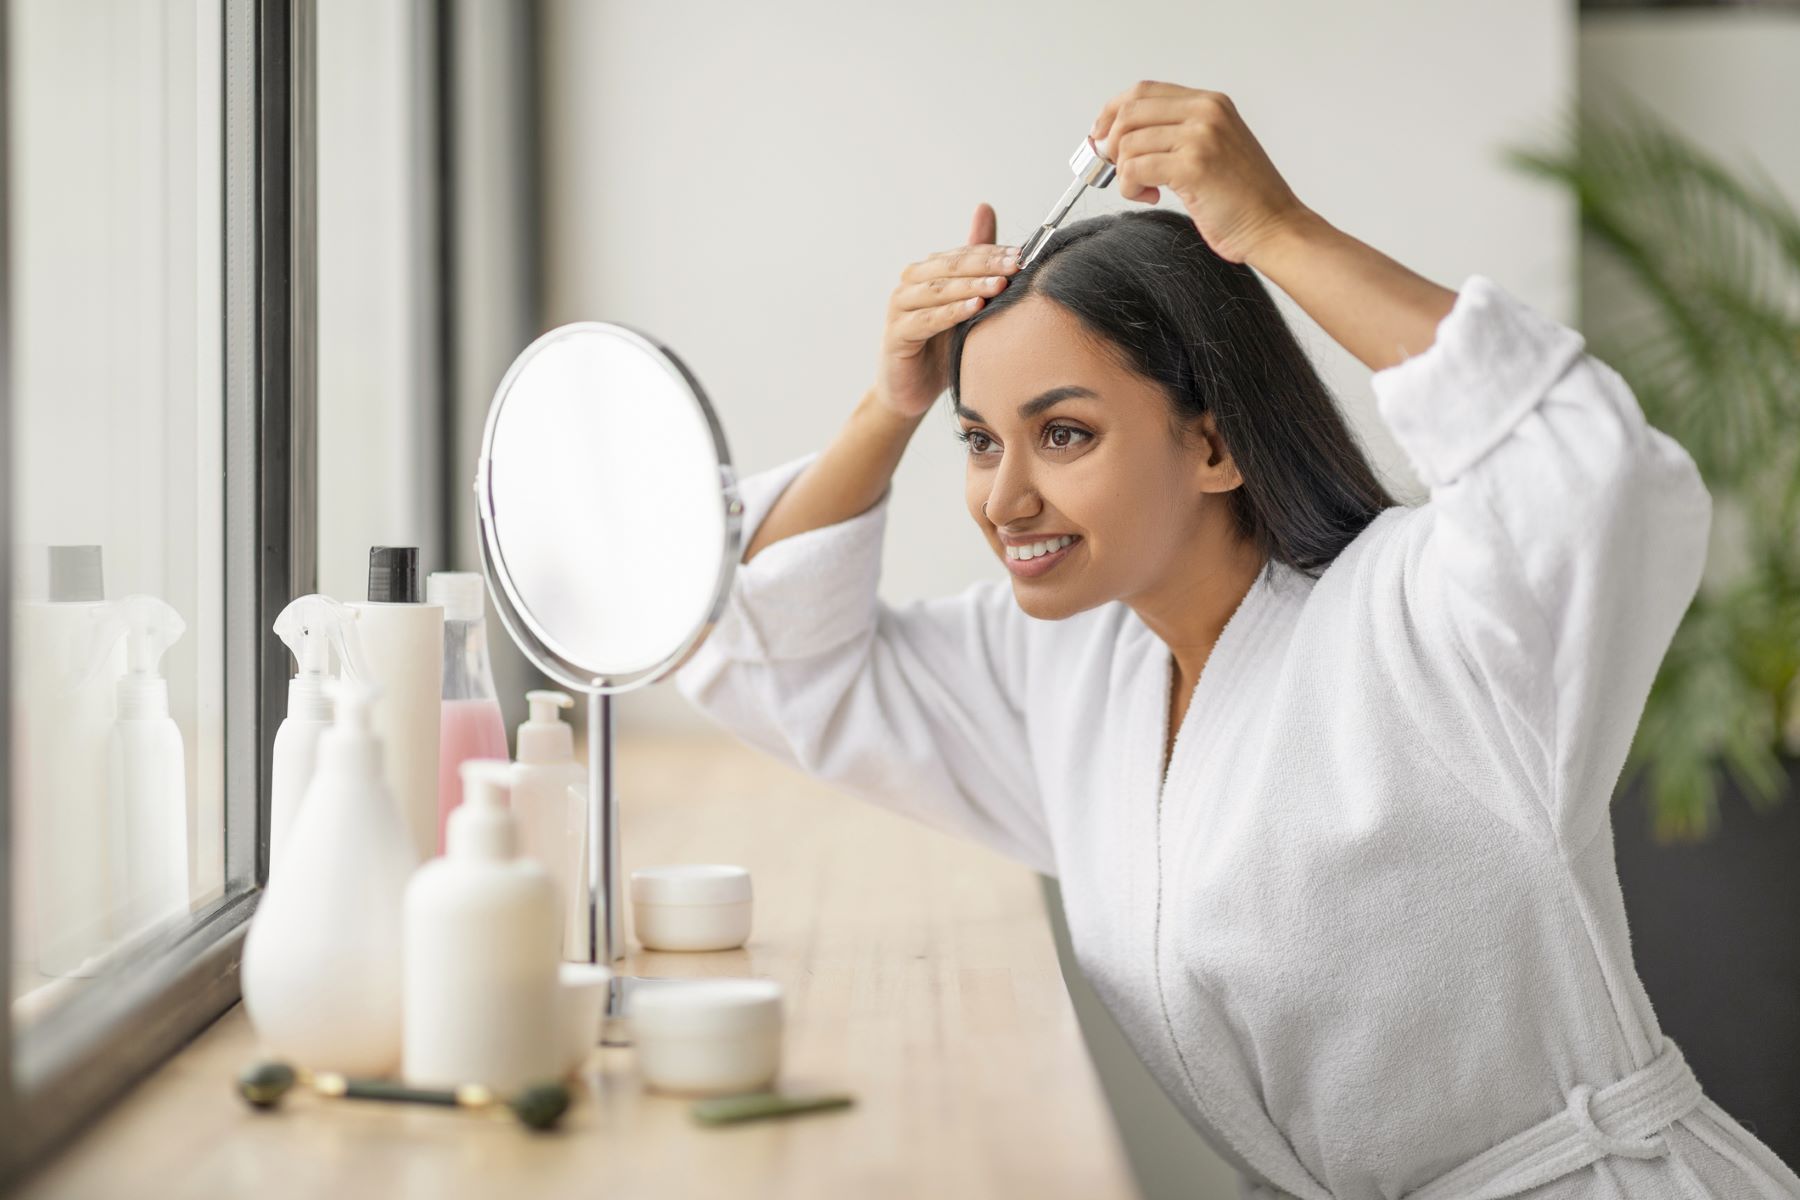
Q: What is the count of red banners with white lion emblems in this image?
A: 0